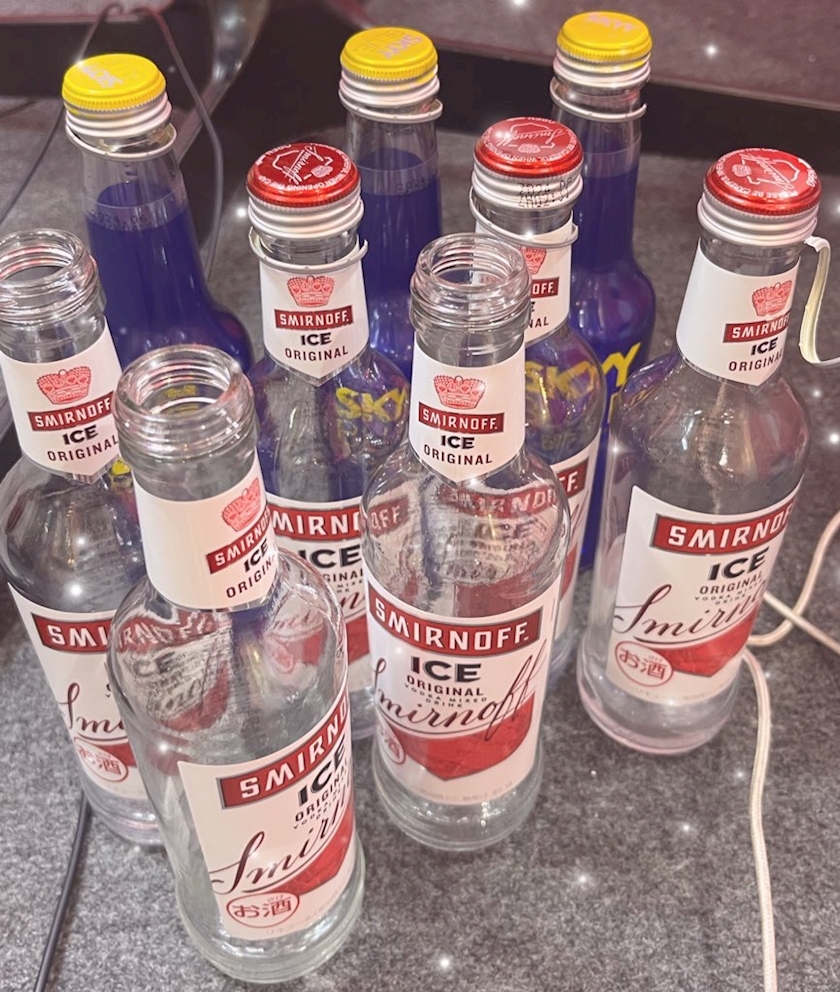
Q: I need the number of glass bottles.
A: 9